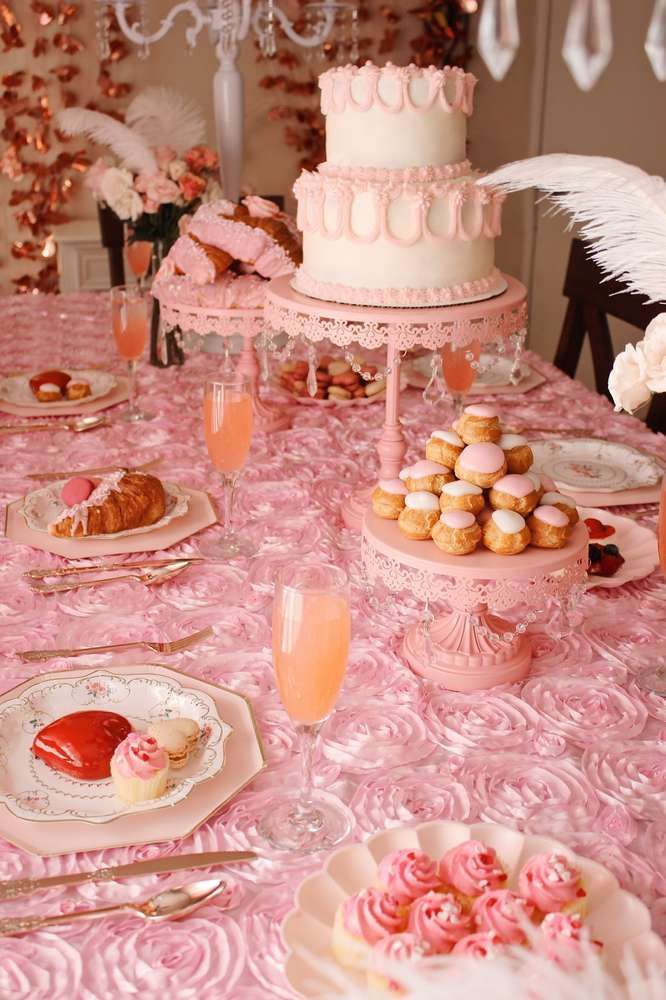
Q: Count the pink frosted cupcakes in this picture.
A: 10